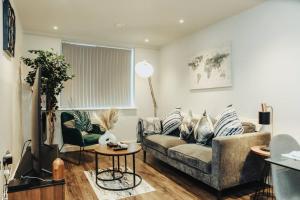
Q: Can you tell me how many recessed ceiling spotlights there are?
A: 3